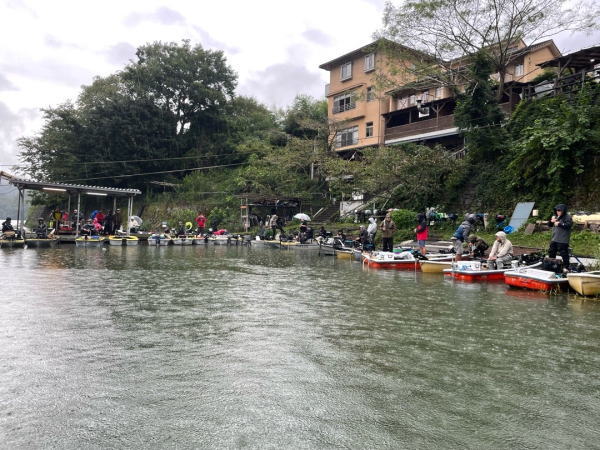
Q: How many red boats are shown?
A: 3